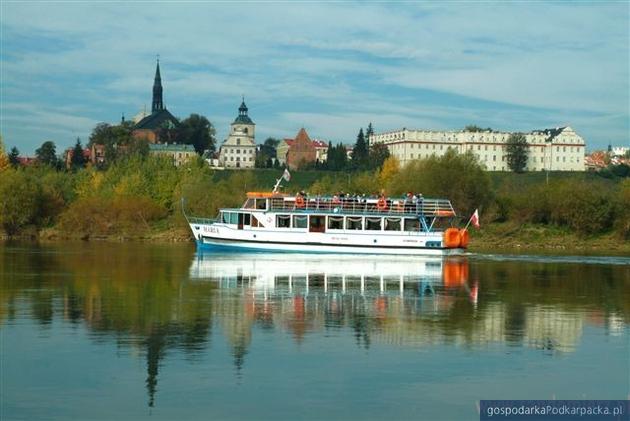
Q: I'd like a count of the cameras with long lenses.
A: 0